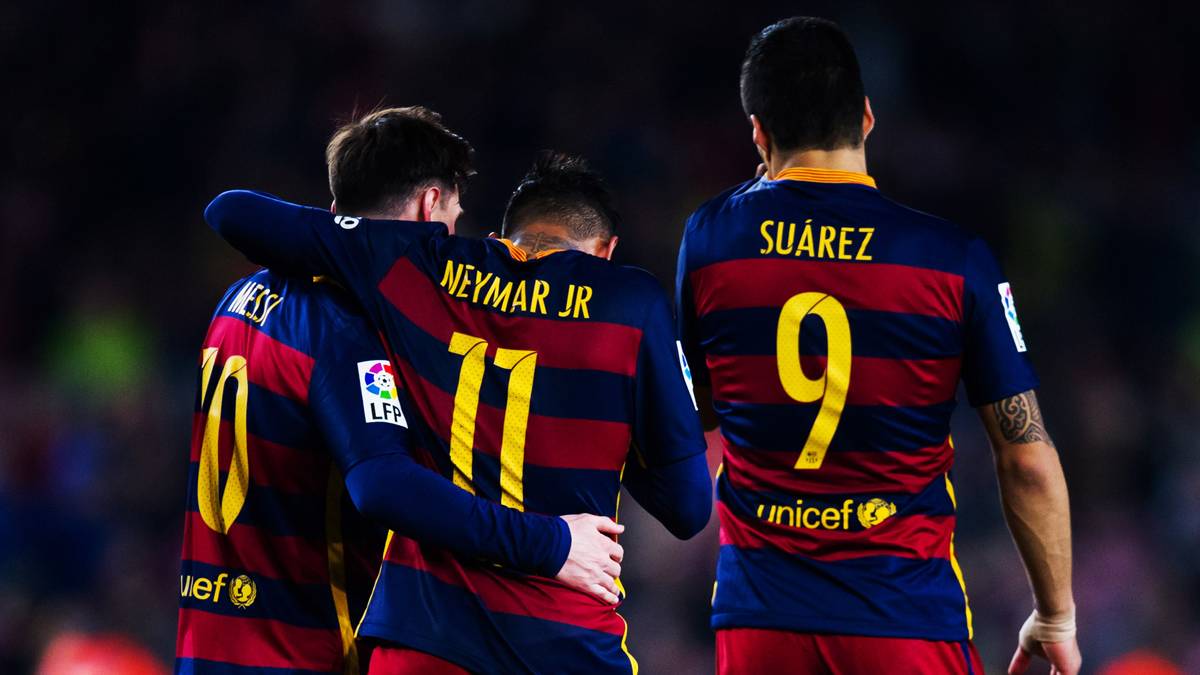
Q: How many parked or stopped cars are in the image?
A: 0